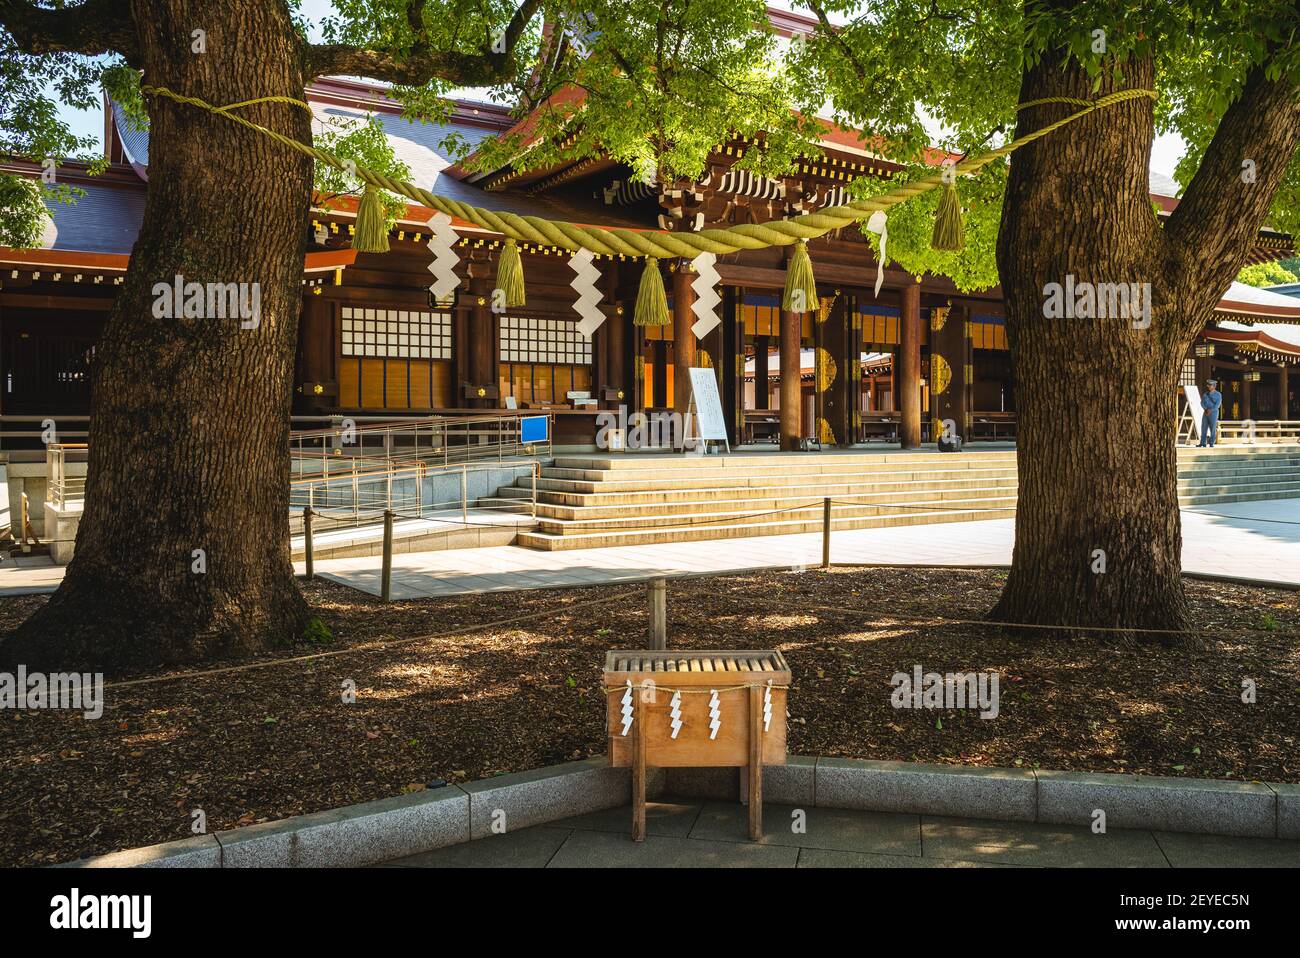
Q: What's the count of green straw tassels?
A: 5